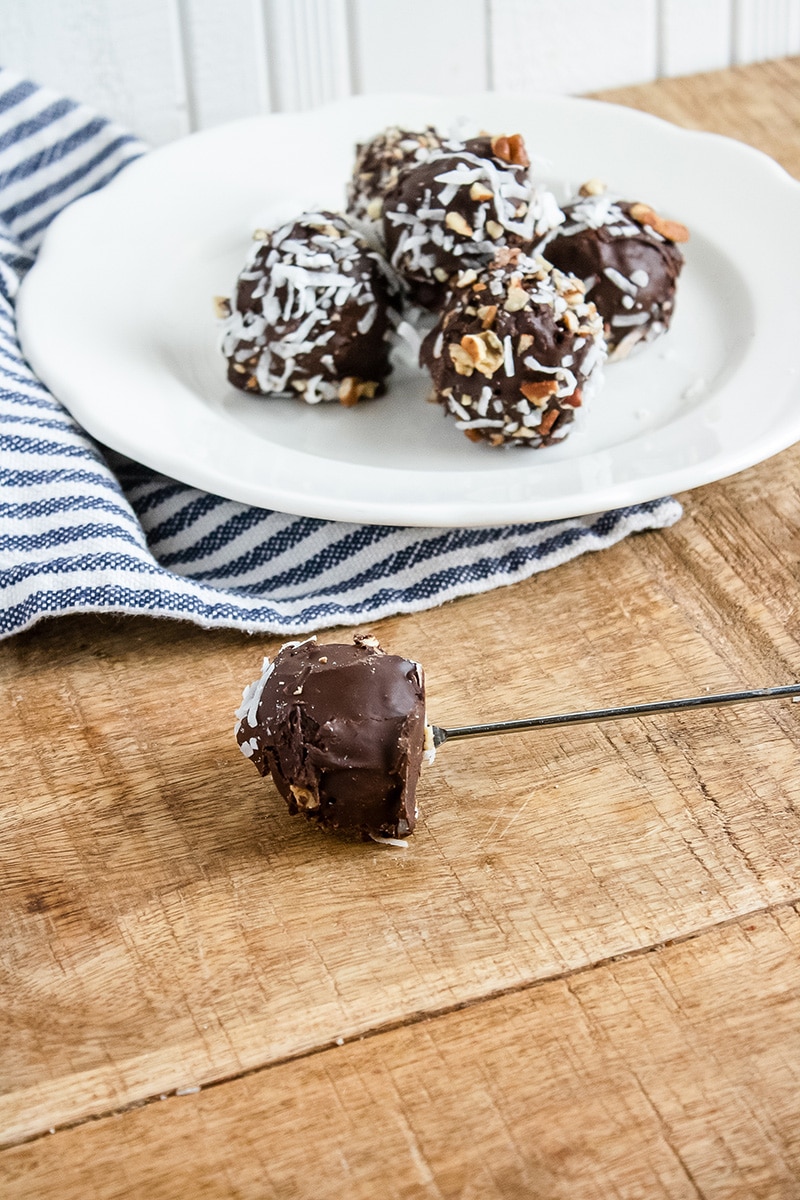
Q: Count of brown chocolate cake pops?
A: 6